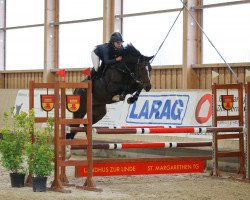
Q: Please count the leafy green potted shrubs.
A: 2